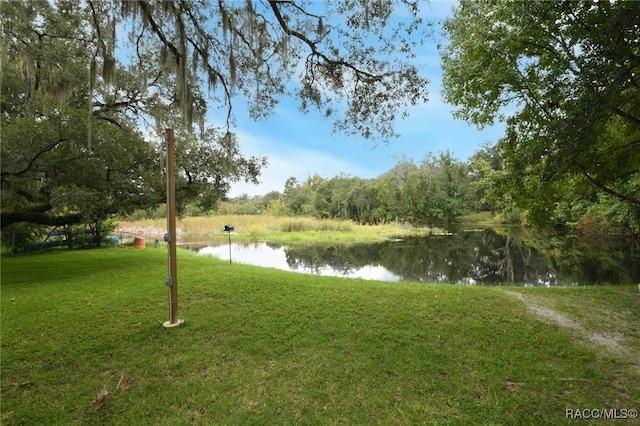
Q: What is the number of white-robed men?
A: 0